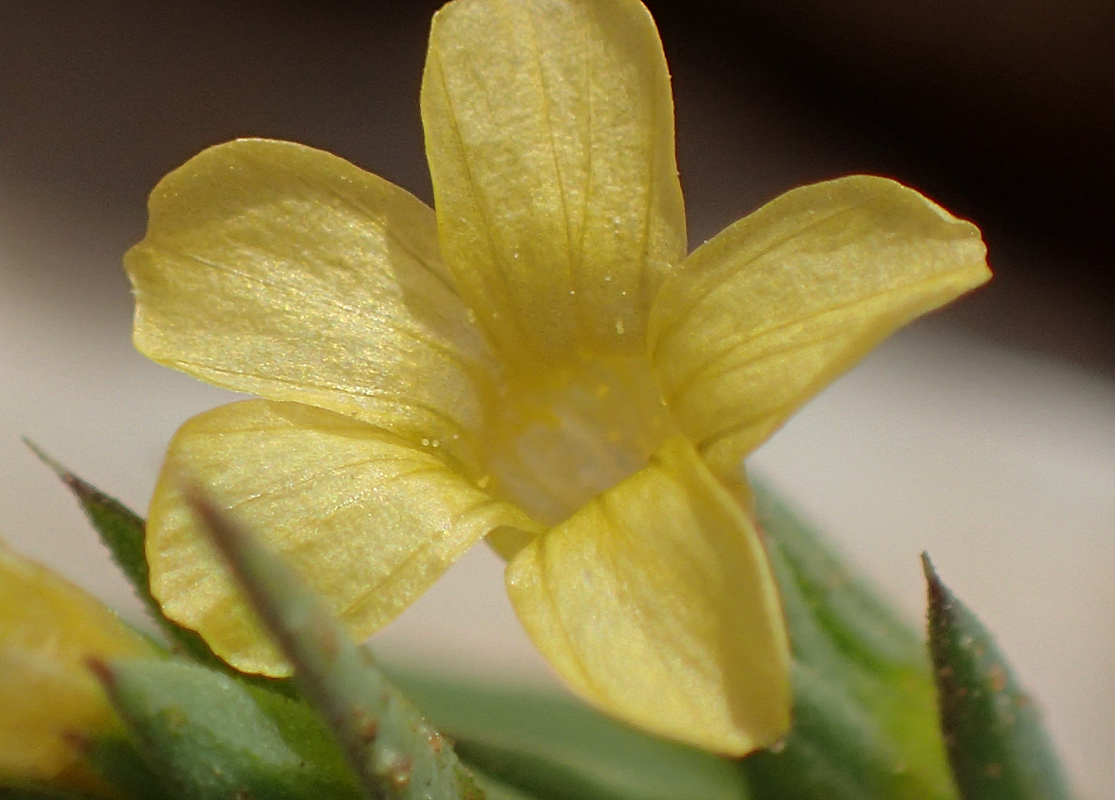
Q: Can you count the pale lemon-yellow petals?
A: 5